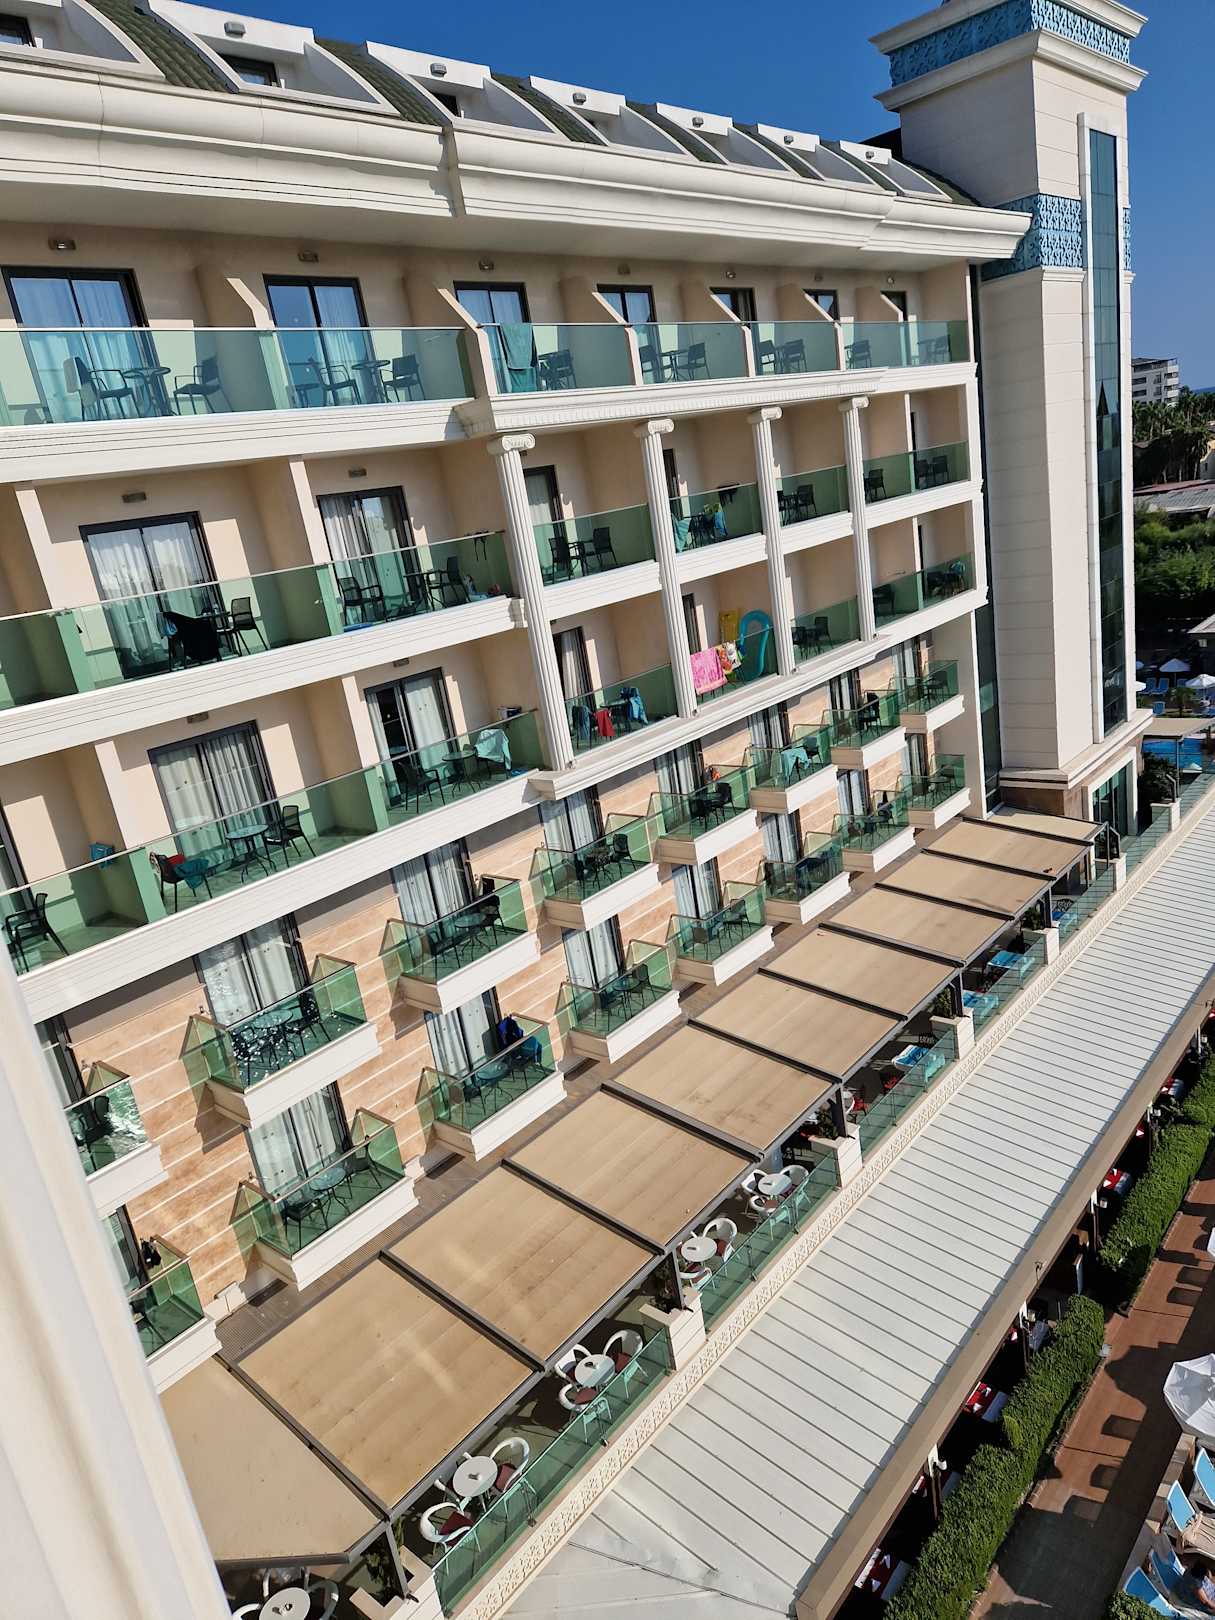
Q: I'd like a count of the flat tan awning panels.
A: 11